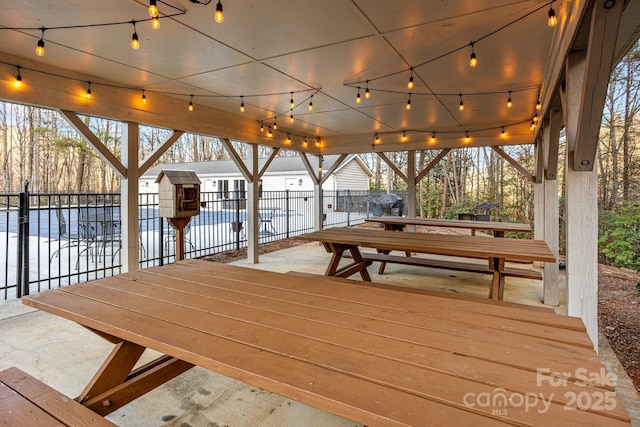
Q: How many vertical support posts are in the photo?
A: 7